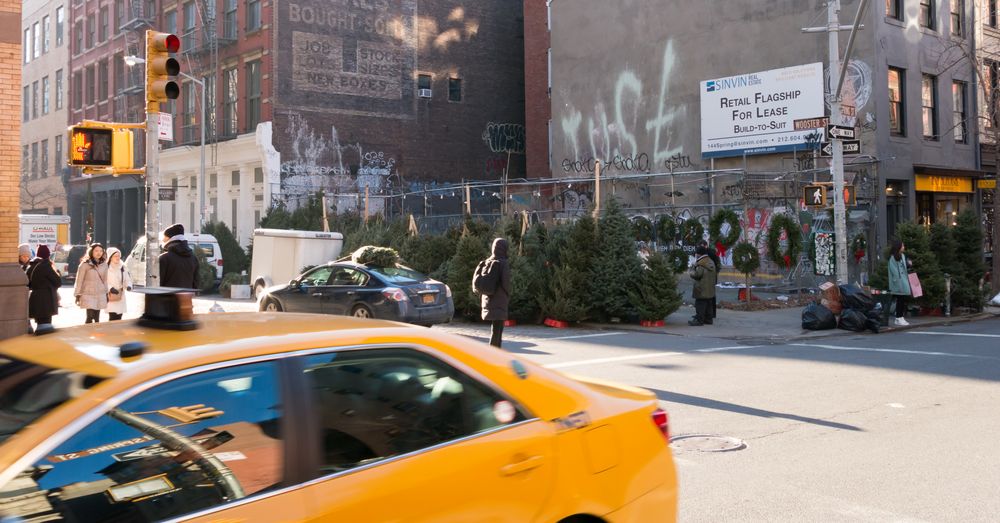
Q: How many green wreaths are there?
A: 8